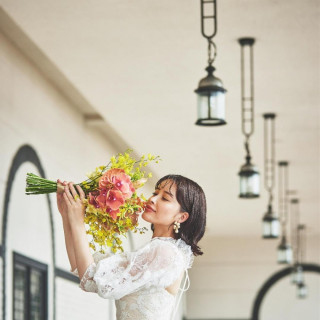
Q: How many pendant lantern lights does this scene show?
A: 6